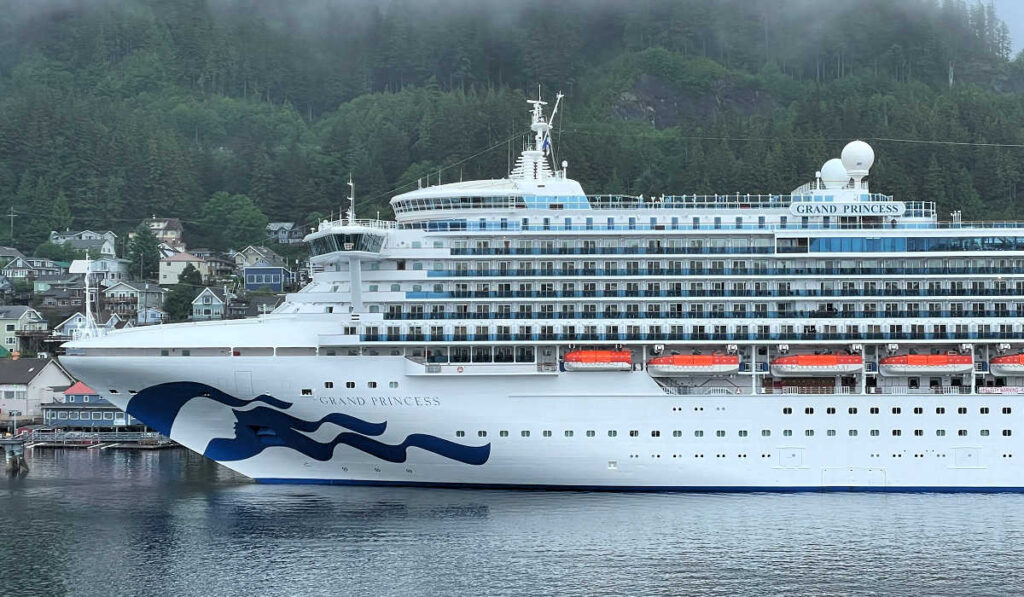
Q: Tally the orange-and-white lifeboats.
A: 5